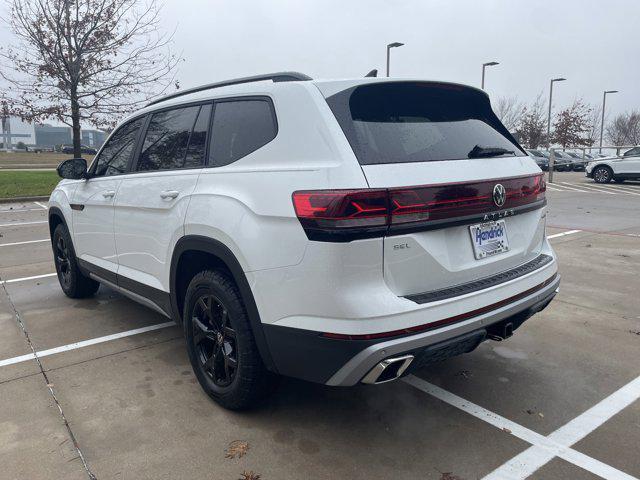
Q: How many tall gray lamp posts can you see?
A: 4